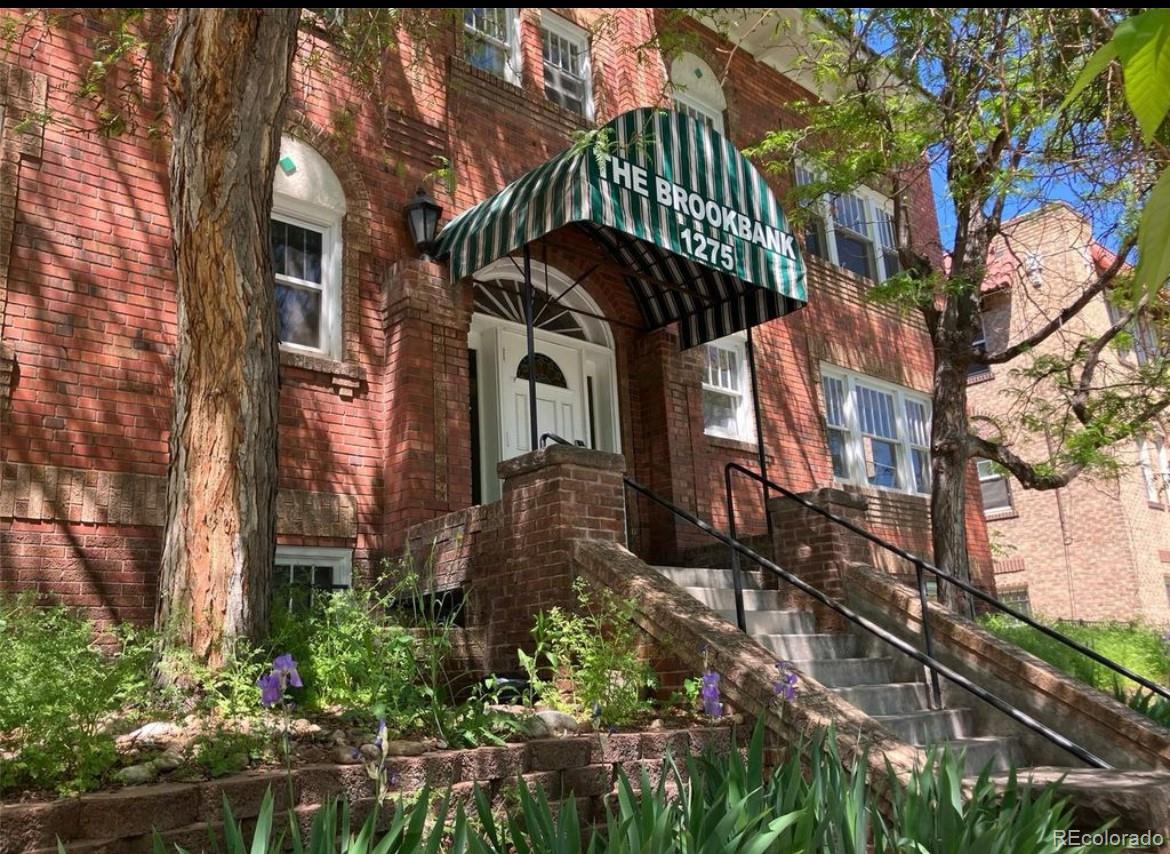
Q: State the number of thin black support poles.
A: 2